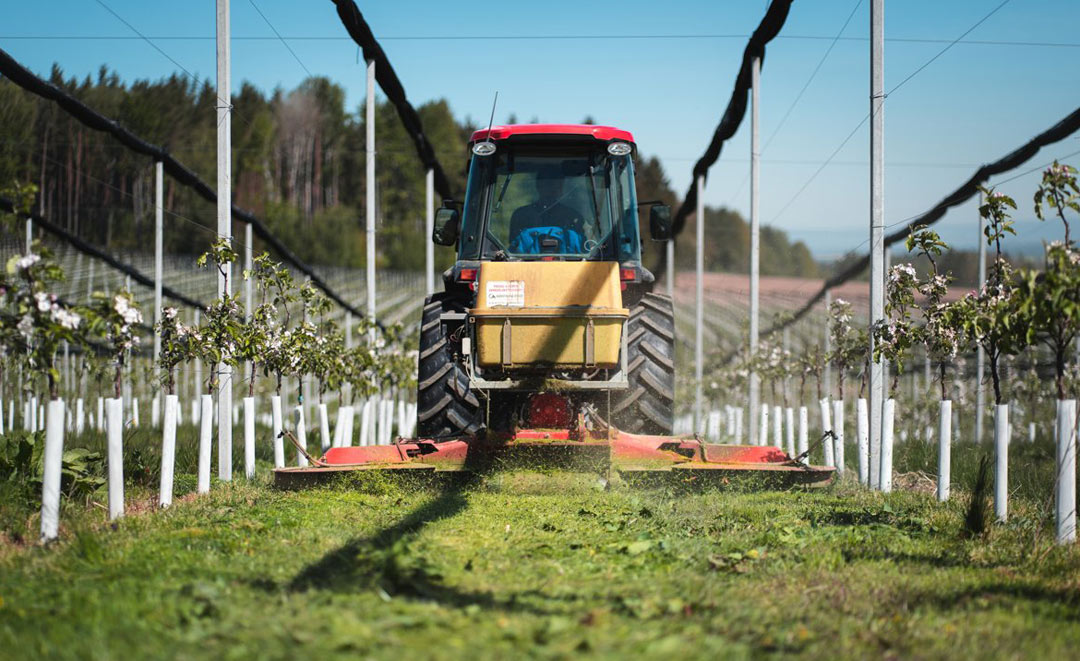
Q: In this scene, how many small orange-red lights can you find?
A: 2